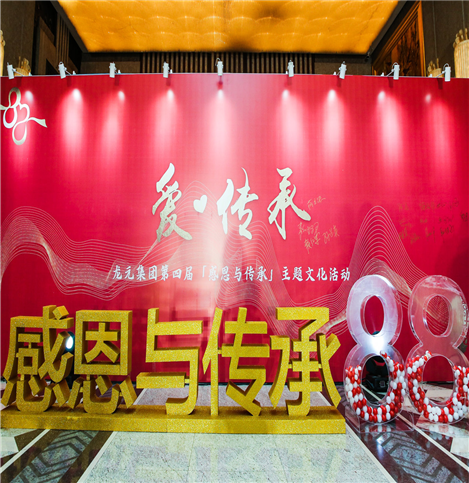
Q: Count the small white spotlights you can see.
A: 9